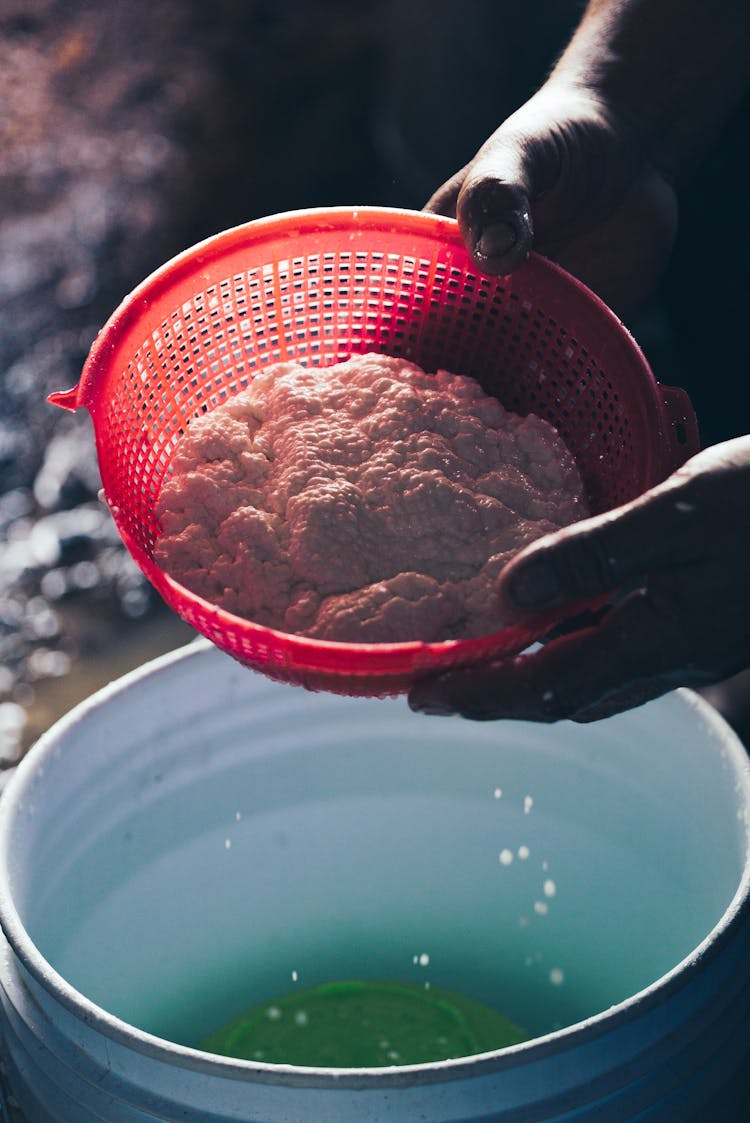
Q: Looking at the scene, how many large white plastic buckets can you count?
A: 1